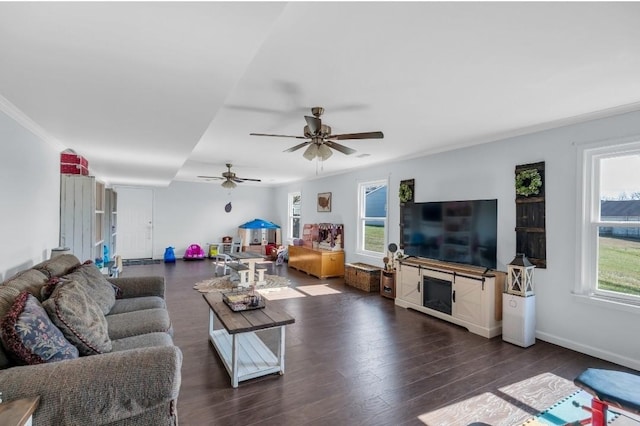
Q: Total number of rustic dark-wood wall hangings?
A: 2